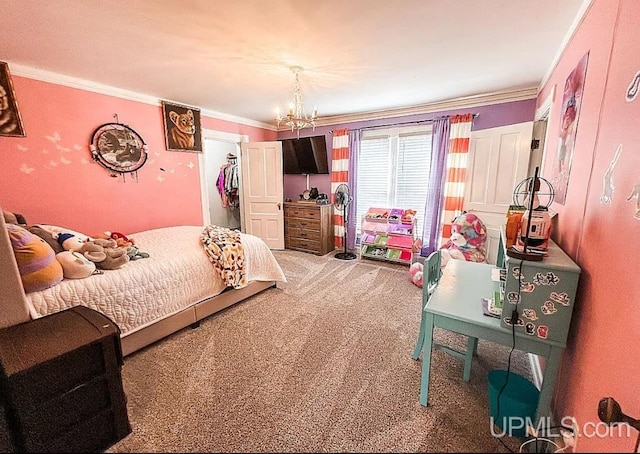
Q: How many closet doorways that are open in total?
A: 1